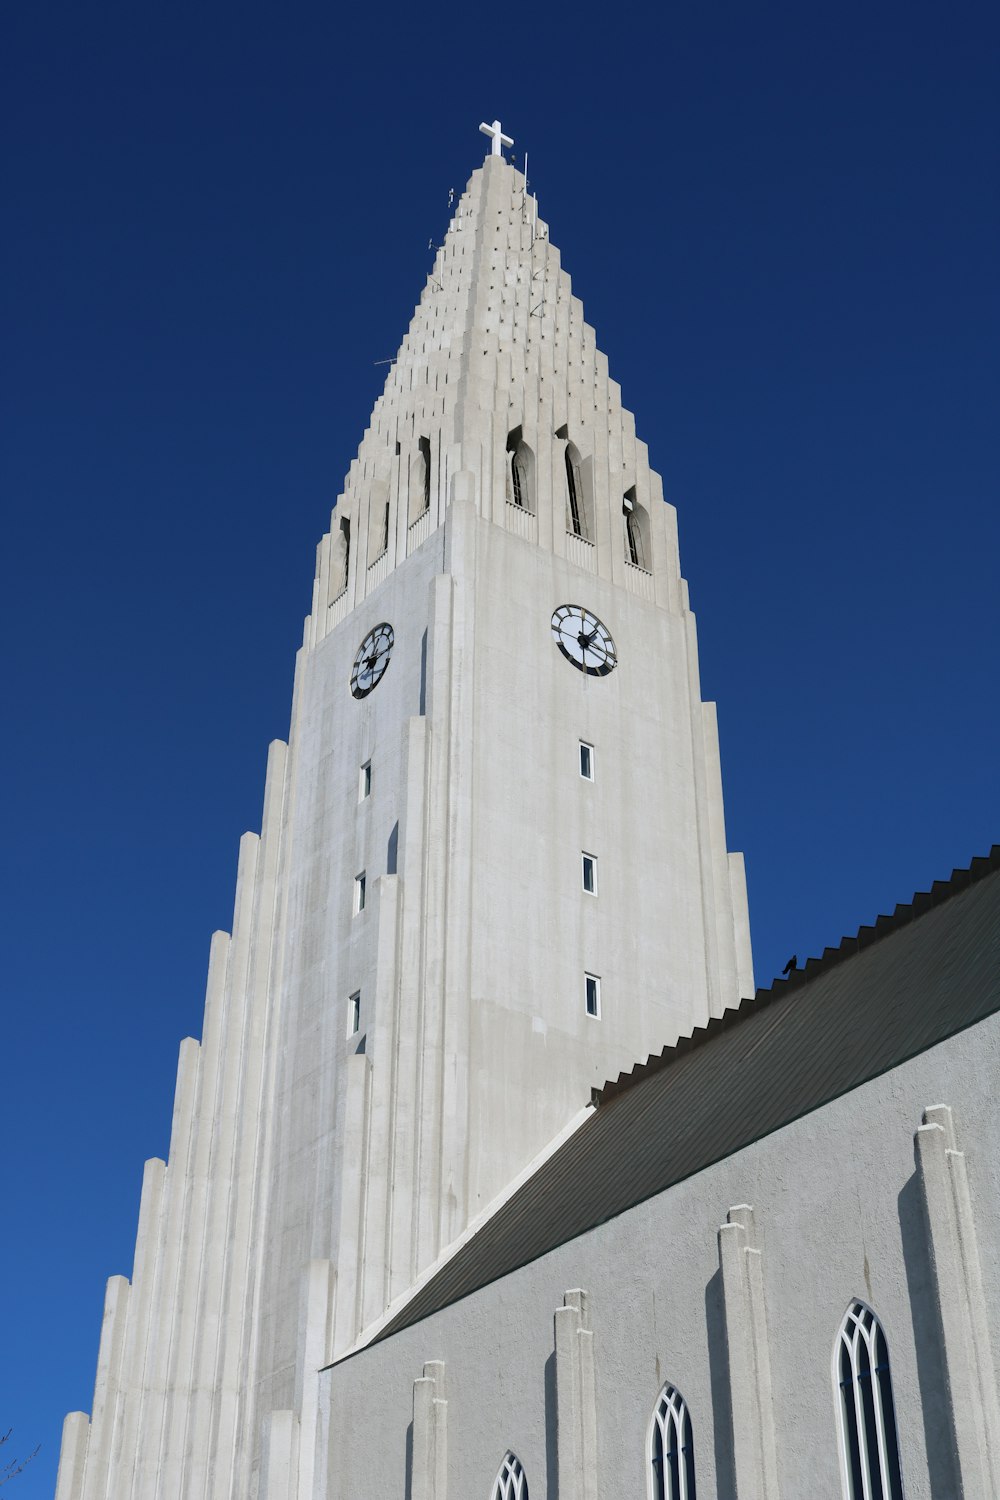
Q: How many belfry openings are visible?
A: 6